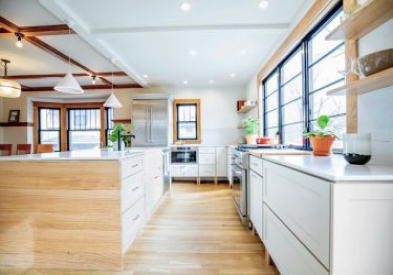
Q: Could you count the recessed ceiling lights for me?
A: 8